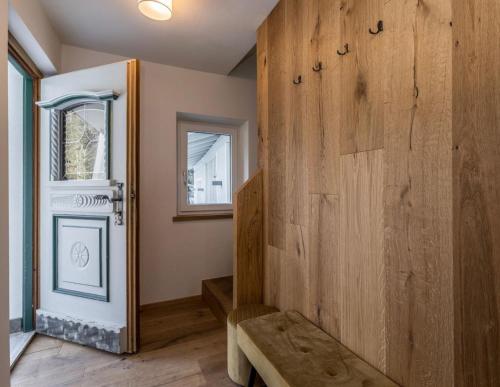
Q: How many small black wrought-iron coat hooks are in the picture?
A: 4